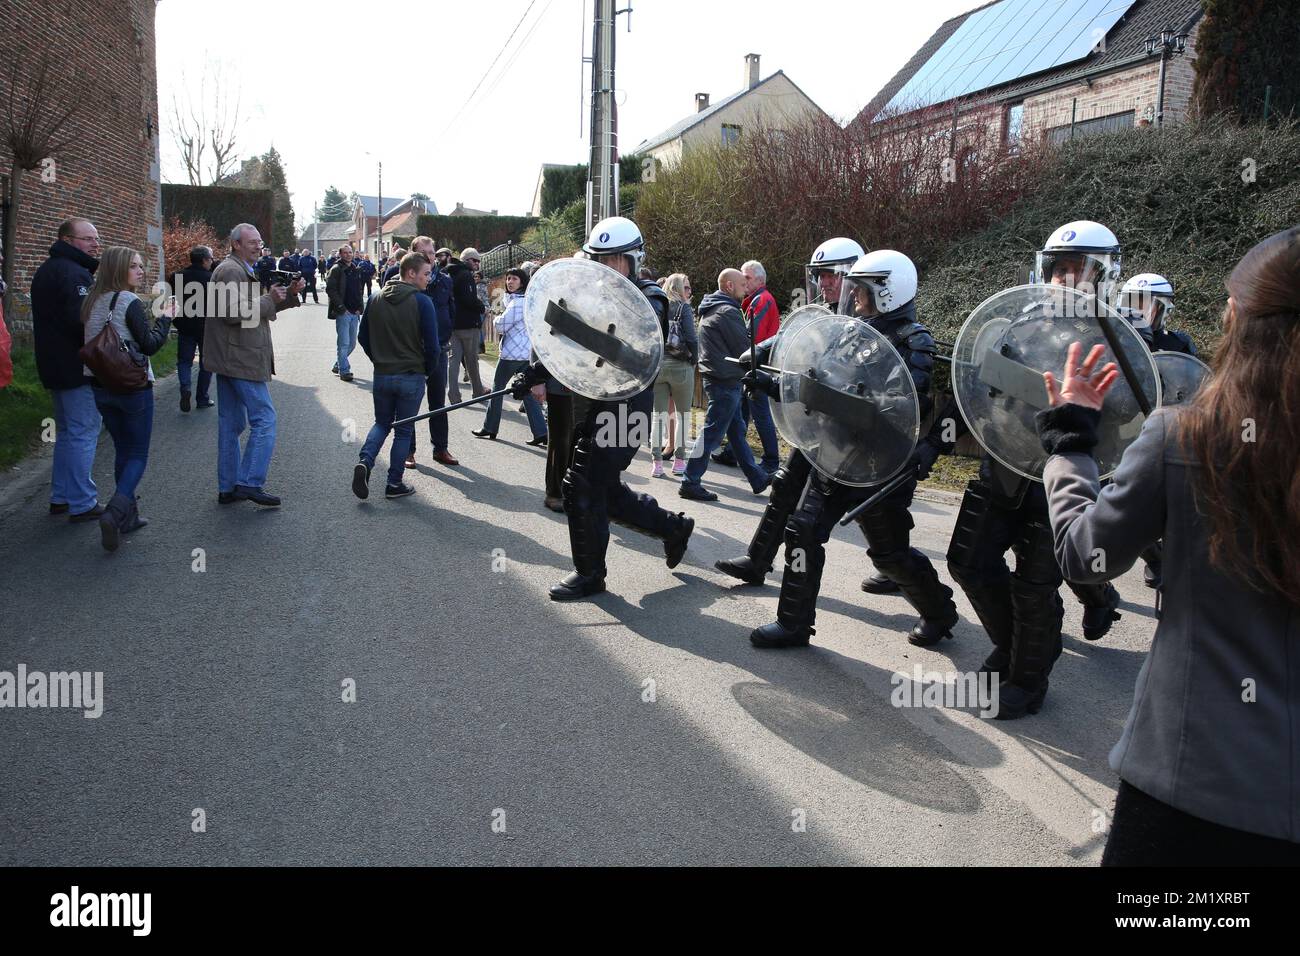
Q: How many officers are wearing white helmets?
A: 5